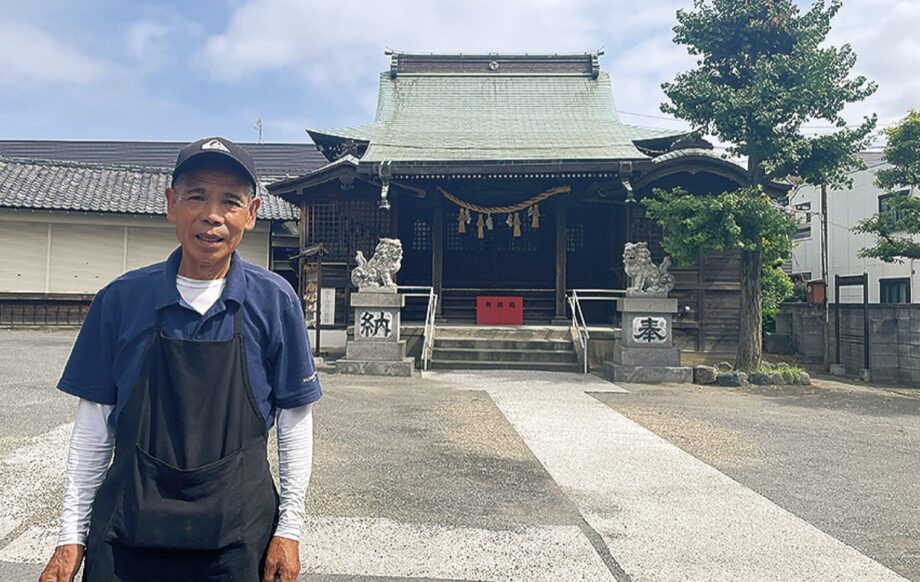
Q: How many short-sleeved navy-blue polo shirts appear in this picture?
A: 1